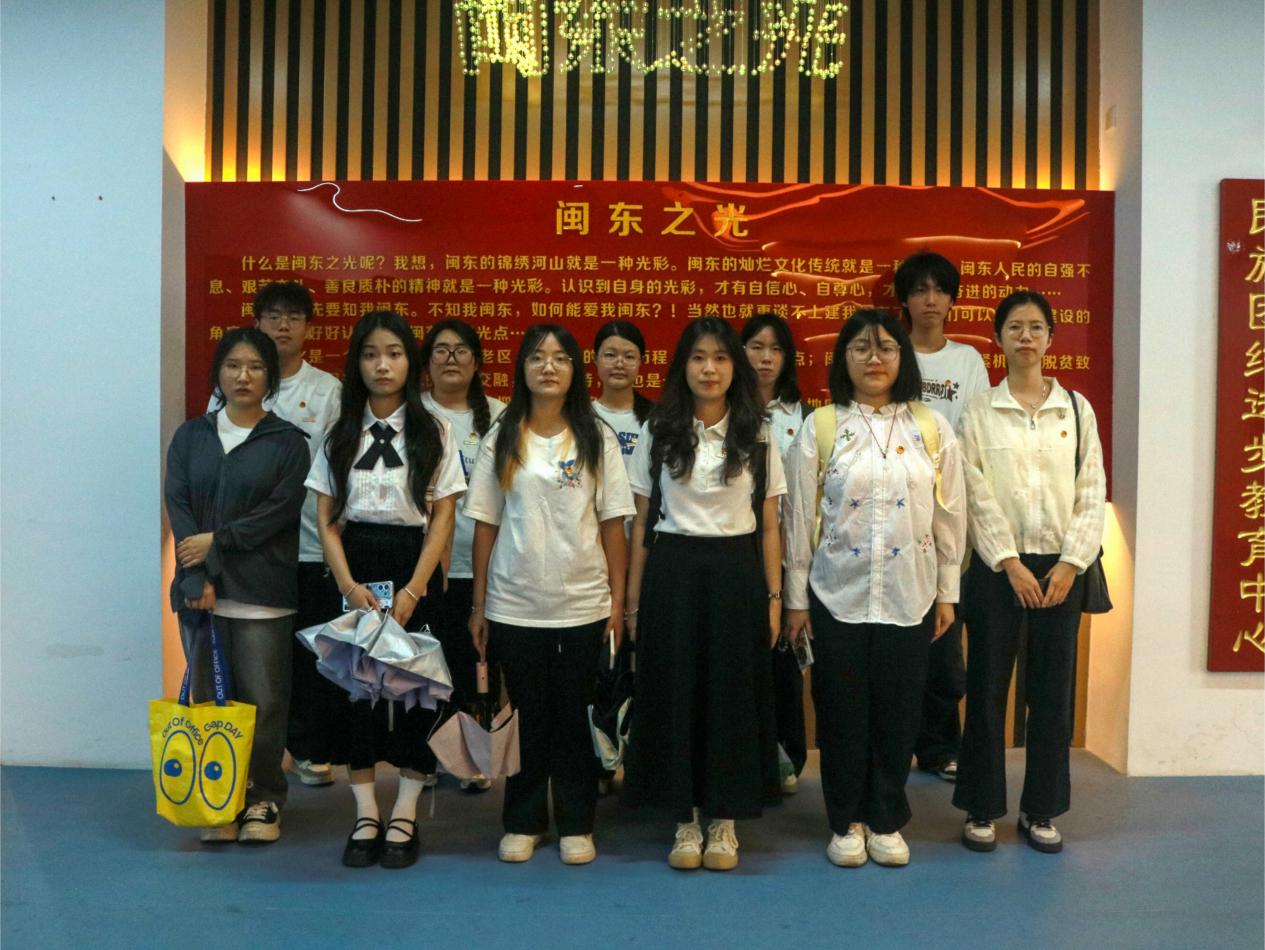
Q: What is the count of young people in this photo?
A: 11